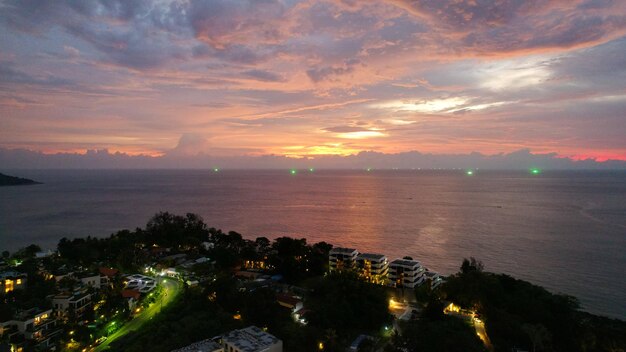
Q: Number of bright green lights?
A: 6